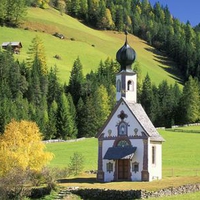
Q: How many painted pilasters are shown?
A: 2